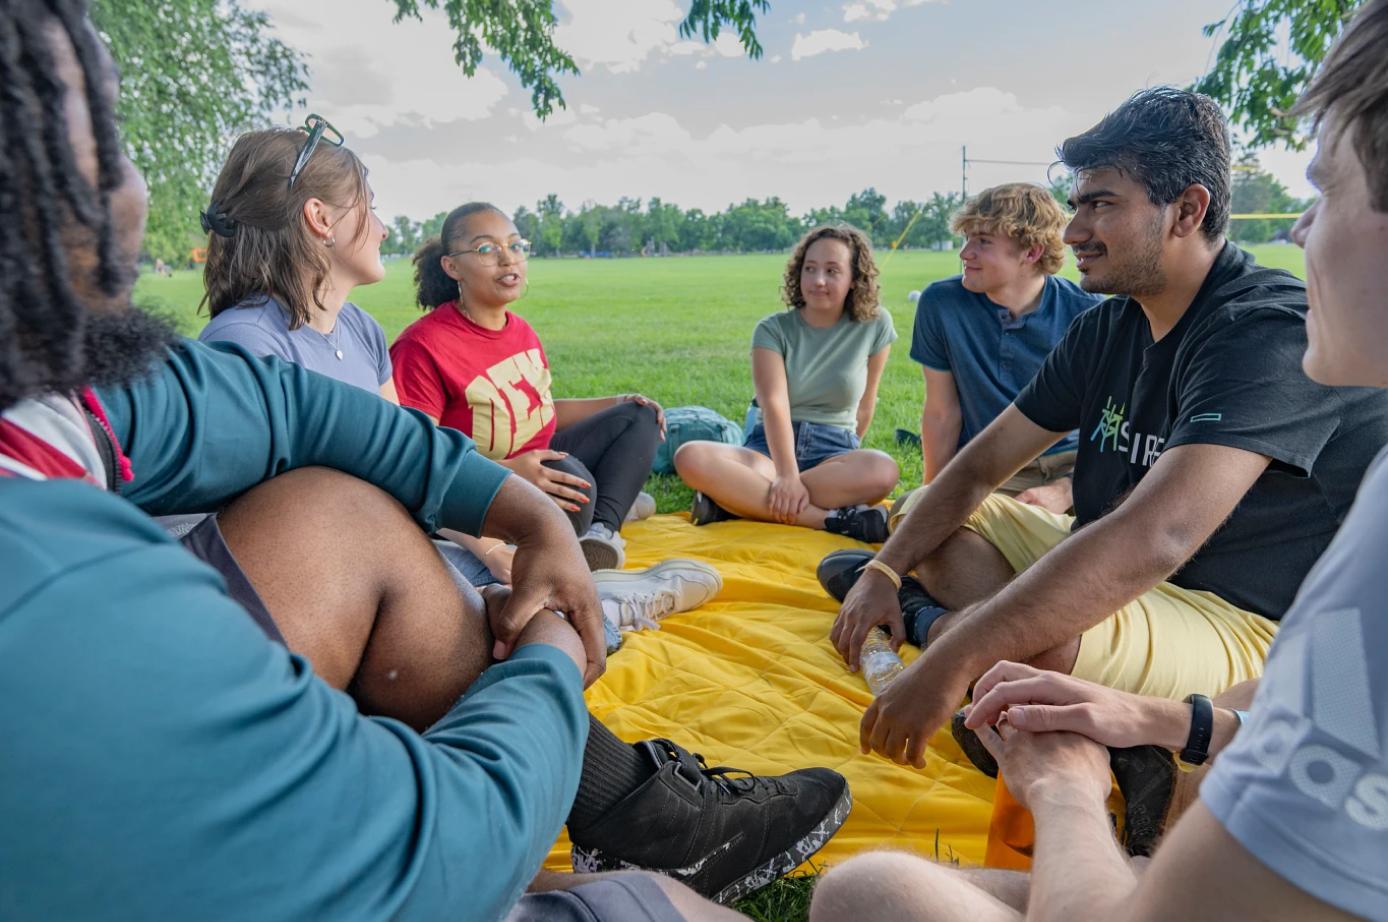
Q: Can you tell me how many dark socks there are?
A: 2